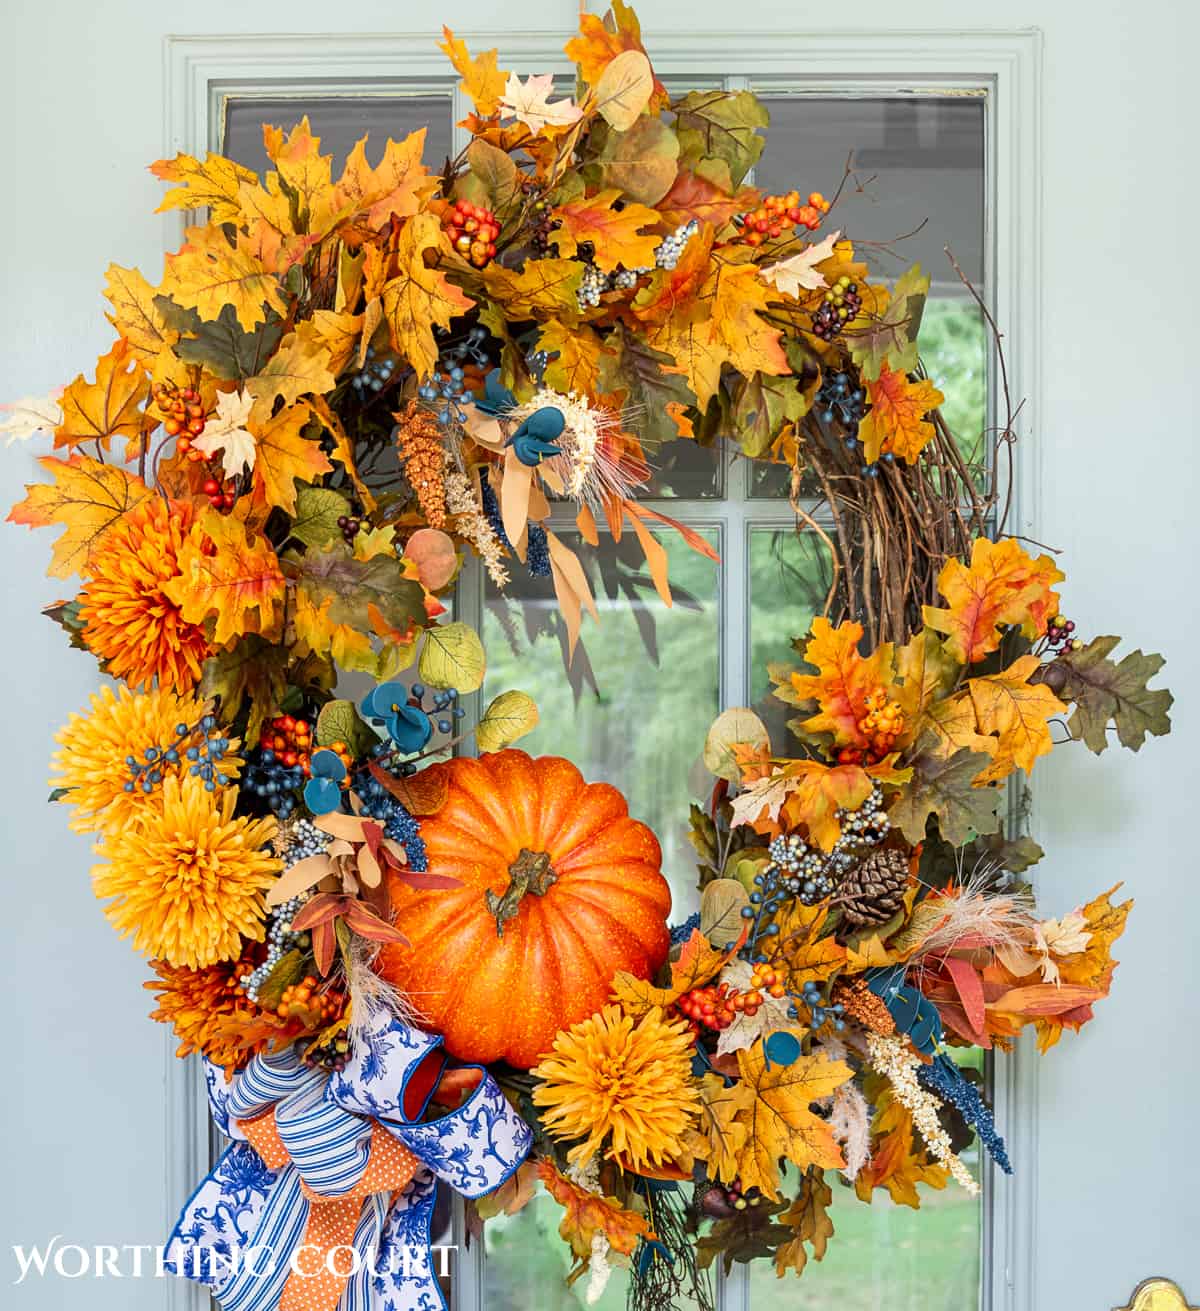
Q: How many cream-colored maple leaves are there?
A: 7